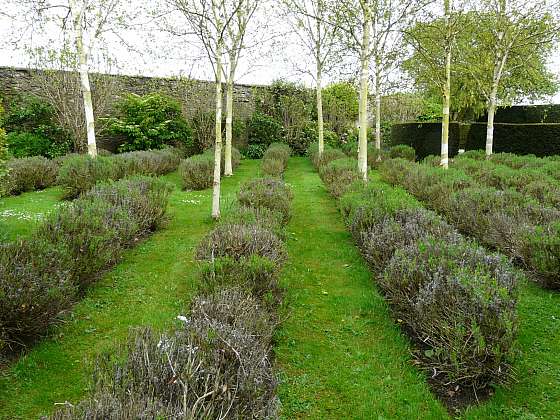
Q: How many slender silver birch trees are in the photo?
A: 8